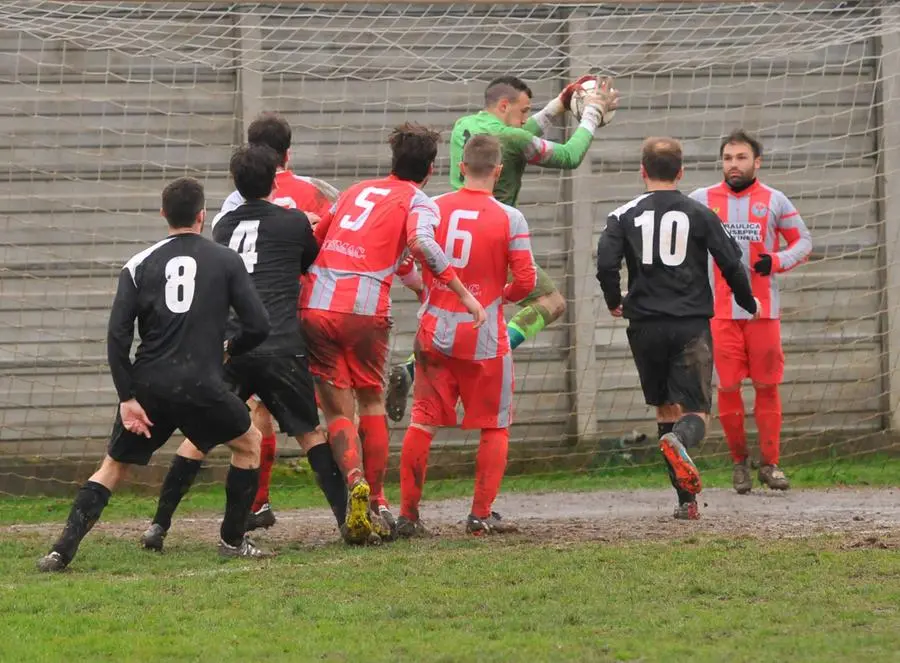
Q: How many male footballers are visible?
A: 8